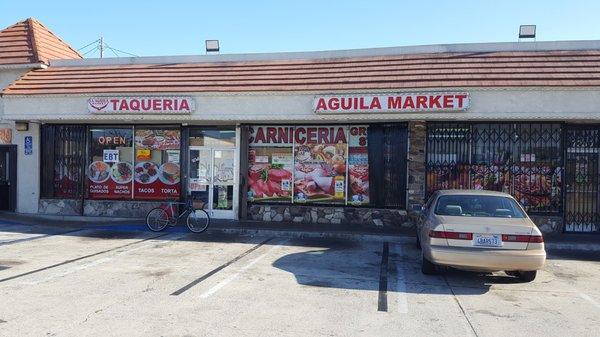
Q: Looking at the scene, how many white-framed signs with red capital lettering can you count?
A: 2